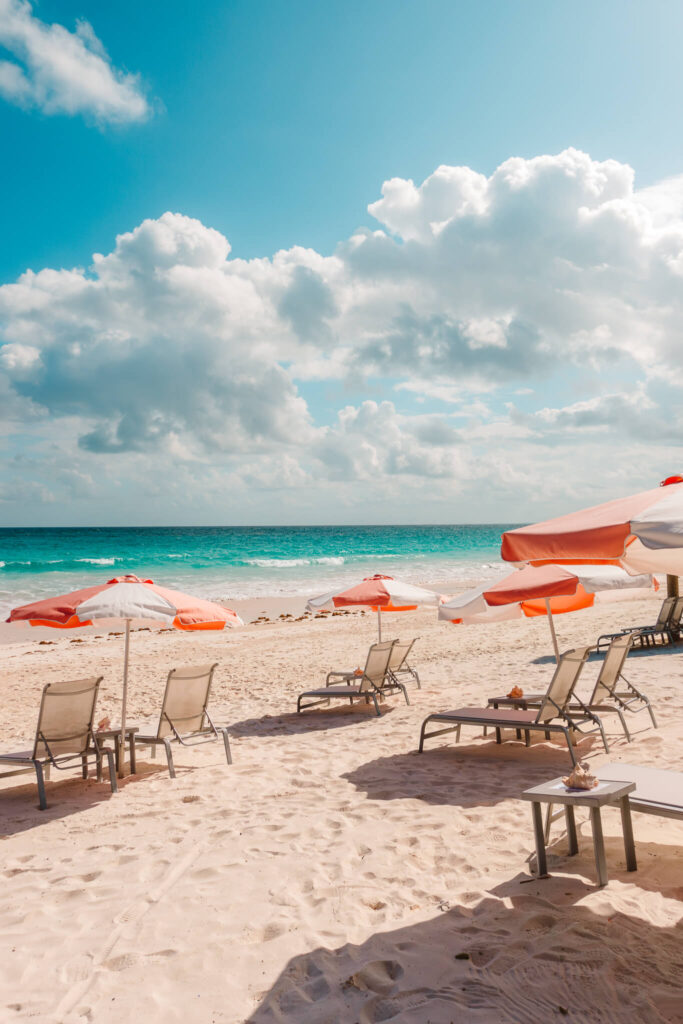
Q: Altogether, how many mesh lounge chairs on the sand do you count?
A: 9